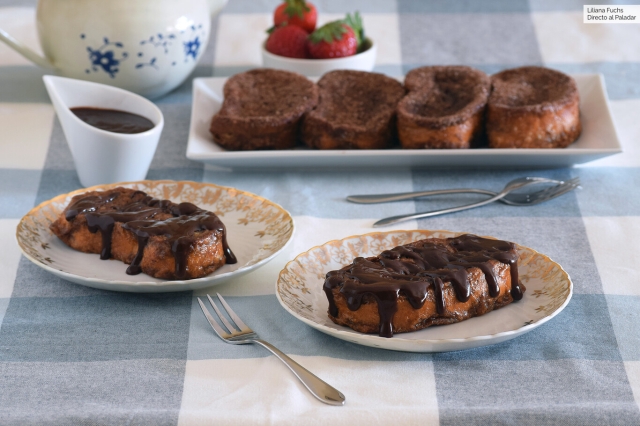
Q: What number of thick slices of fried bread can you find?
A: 6